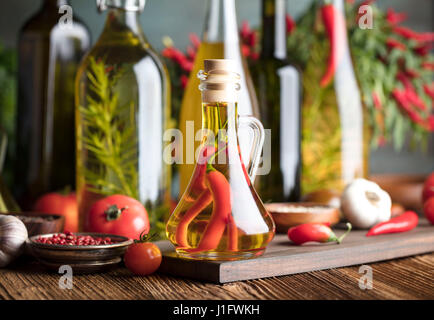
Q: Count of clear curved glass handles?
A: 1